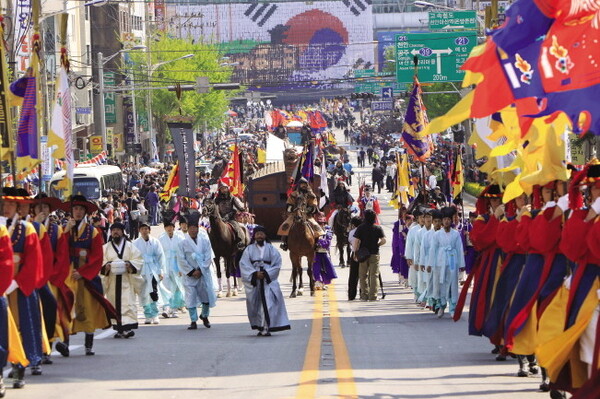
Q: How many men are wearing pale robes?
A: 10